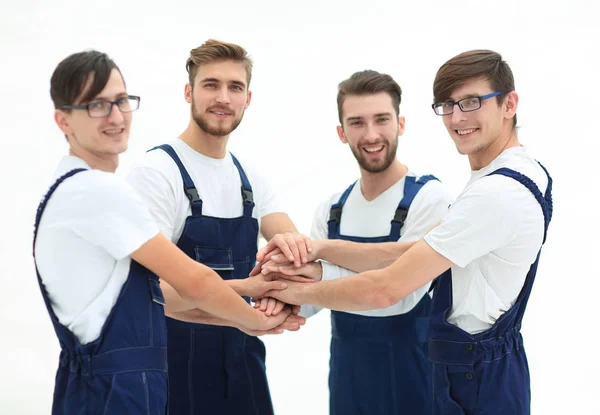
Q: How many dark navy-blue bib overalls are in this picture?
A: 4